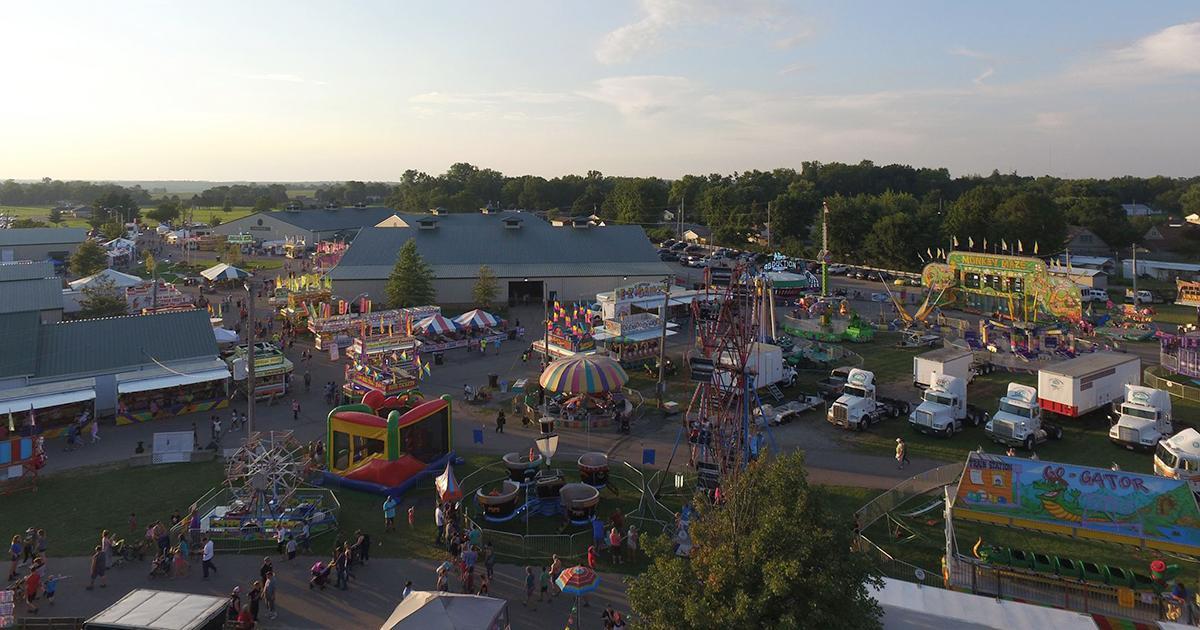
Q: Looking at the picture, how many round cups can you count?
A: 4